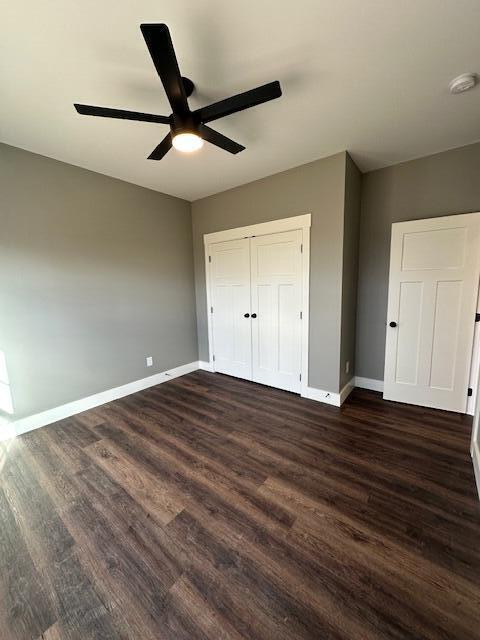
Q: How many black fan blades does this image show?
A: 5